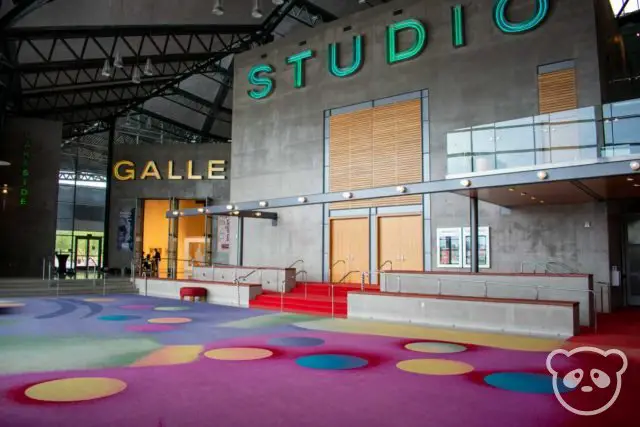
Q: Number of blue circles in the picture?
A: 4